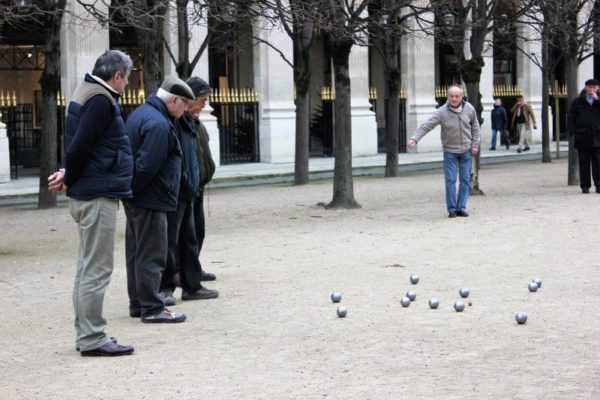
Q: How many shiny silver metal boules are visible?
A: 11